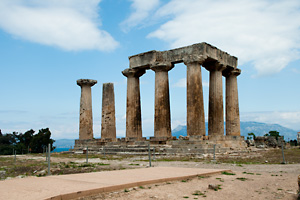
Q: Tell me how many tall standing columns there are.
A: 7